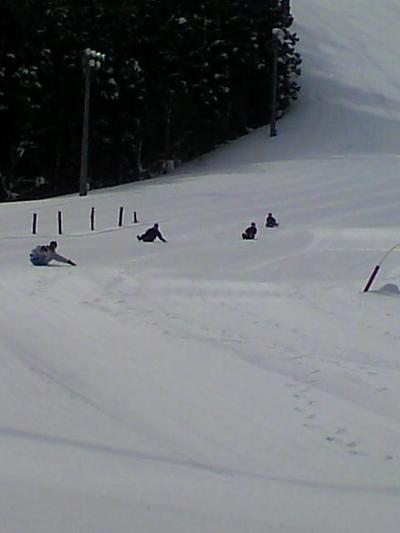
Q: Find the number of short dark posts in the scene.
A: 5